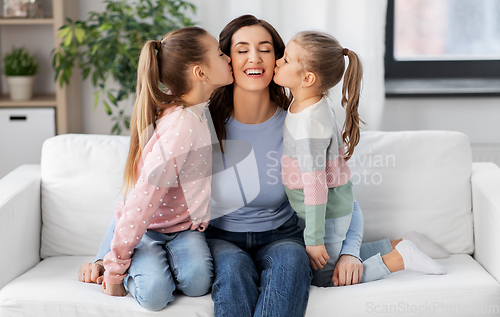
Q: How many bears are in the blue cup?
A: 0